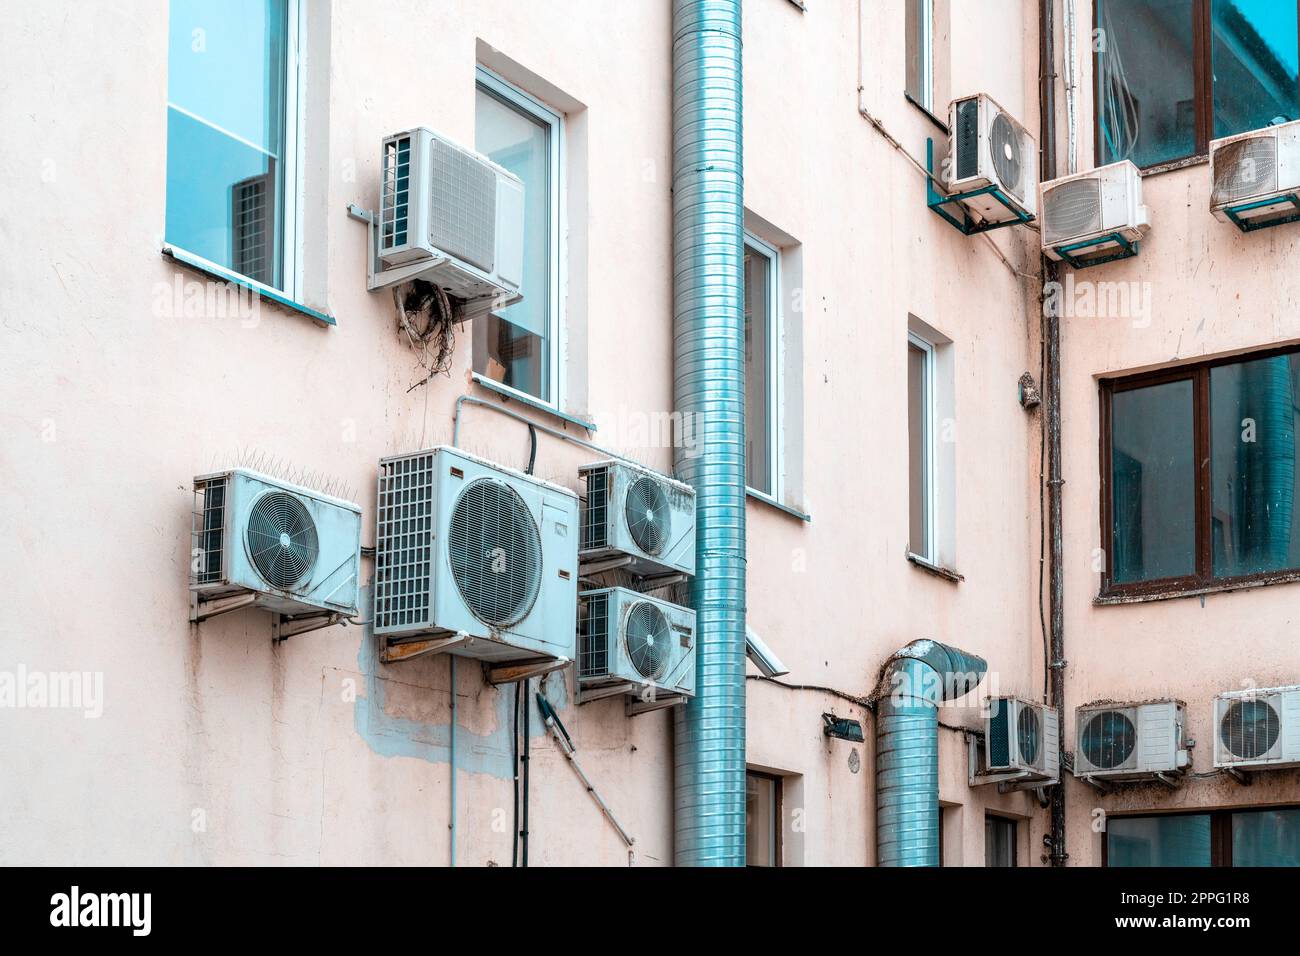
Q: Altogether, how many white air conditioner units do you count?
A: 11